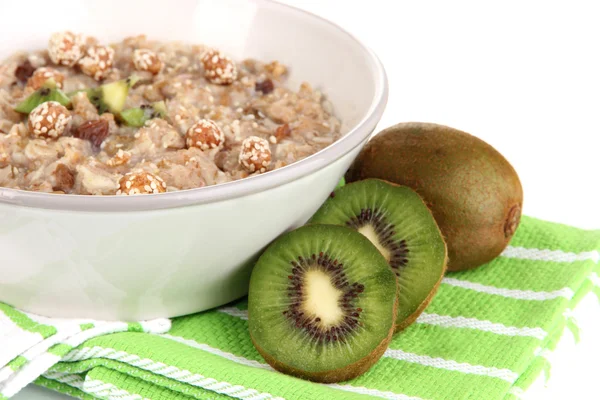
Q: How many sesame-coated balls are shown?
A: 9